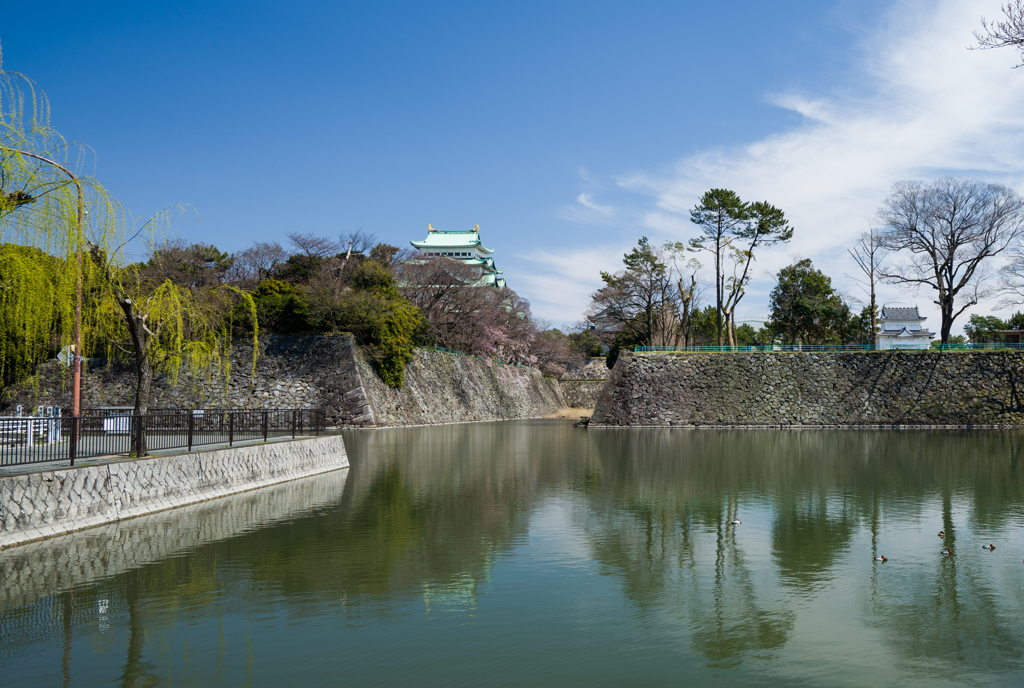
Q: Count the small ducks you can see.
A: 5